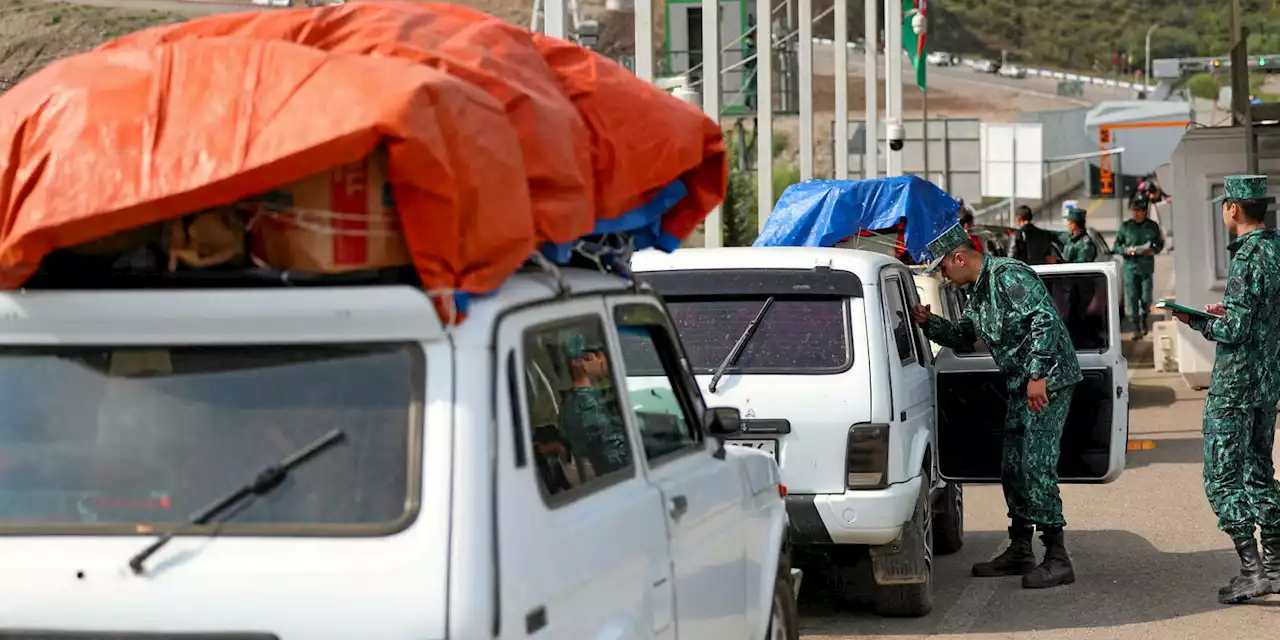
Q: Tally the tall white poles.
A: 8